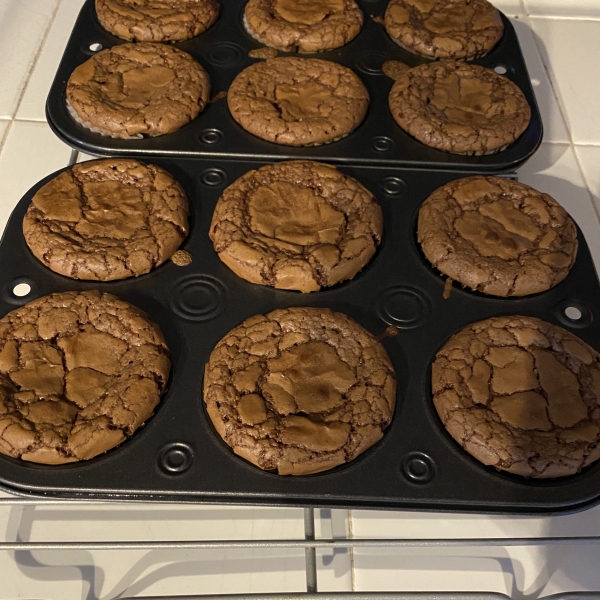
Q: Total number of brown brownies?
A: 12